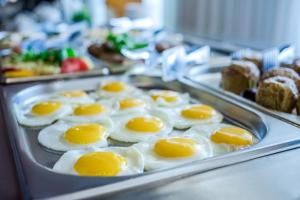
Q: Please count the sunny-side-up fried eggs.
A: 12